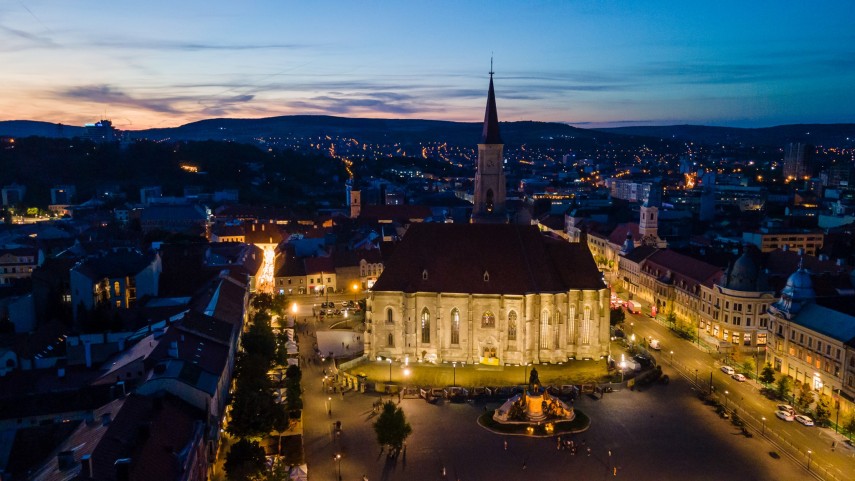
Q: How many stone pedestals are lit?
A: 1